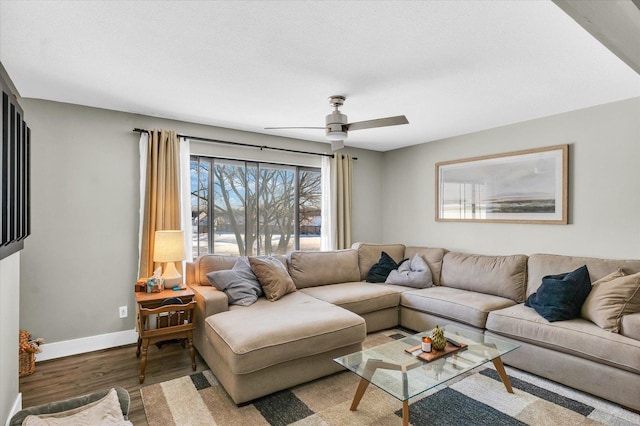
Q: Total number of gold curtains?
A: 2